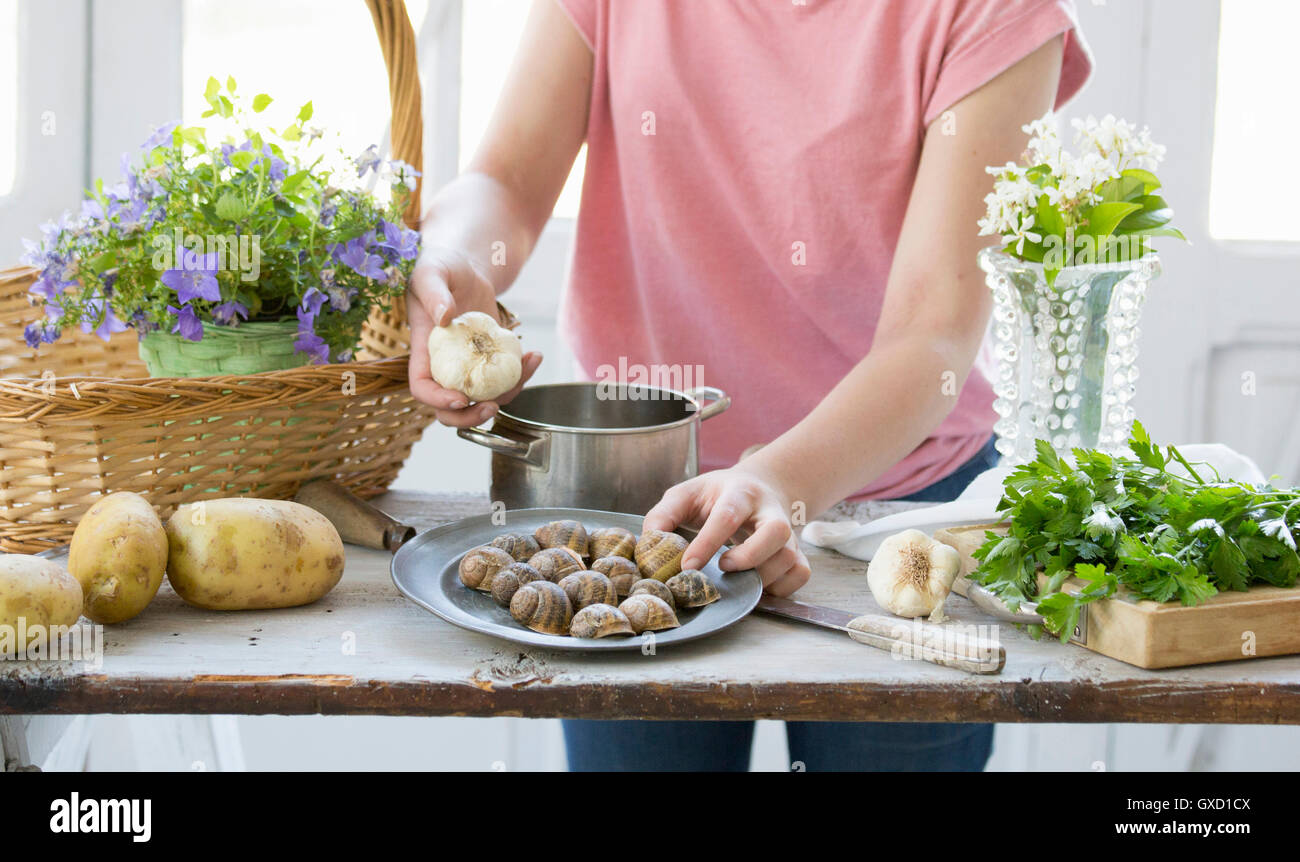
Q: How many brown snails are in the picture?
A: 14